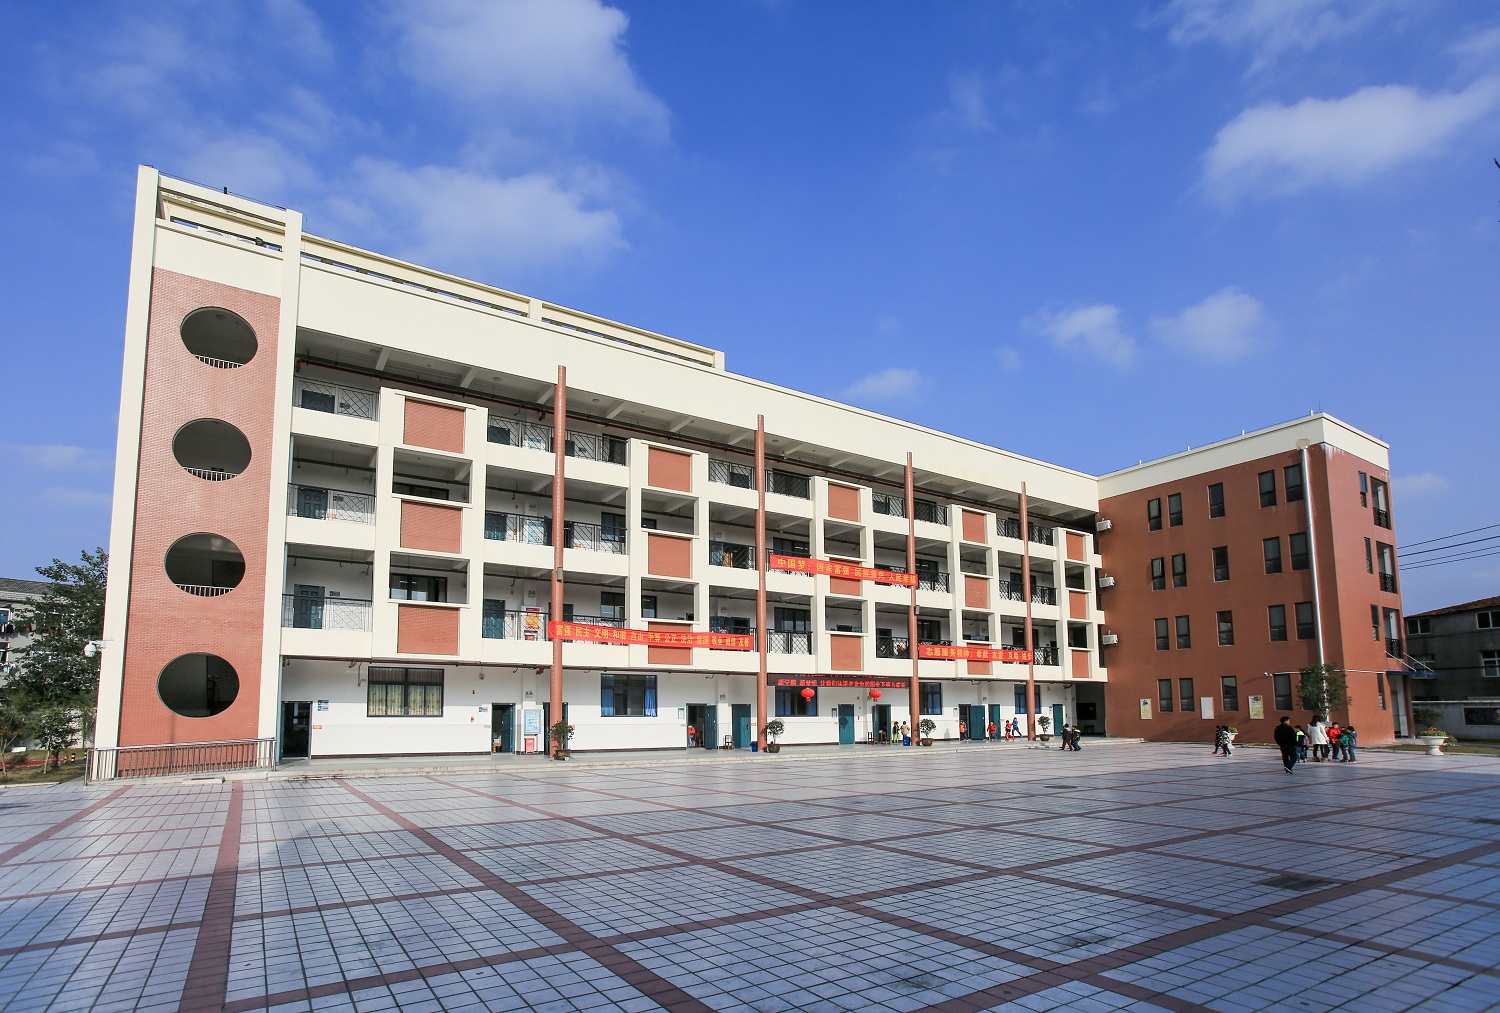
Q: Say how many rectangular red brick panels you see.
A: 15